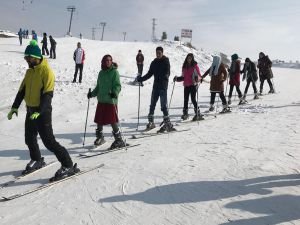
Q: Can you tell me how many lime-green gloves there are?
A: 2